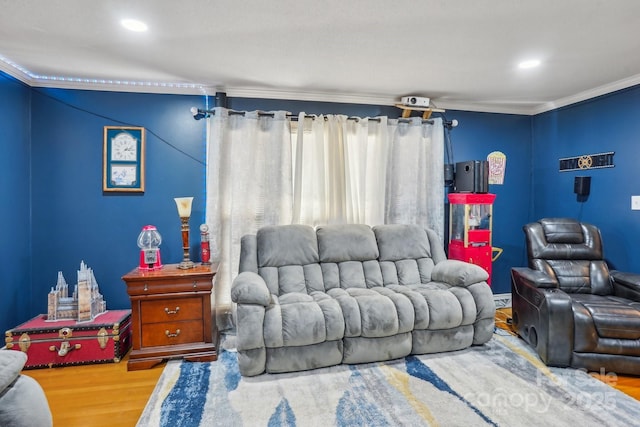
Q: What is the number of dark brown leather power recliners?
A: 1